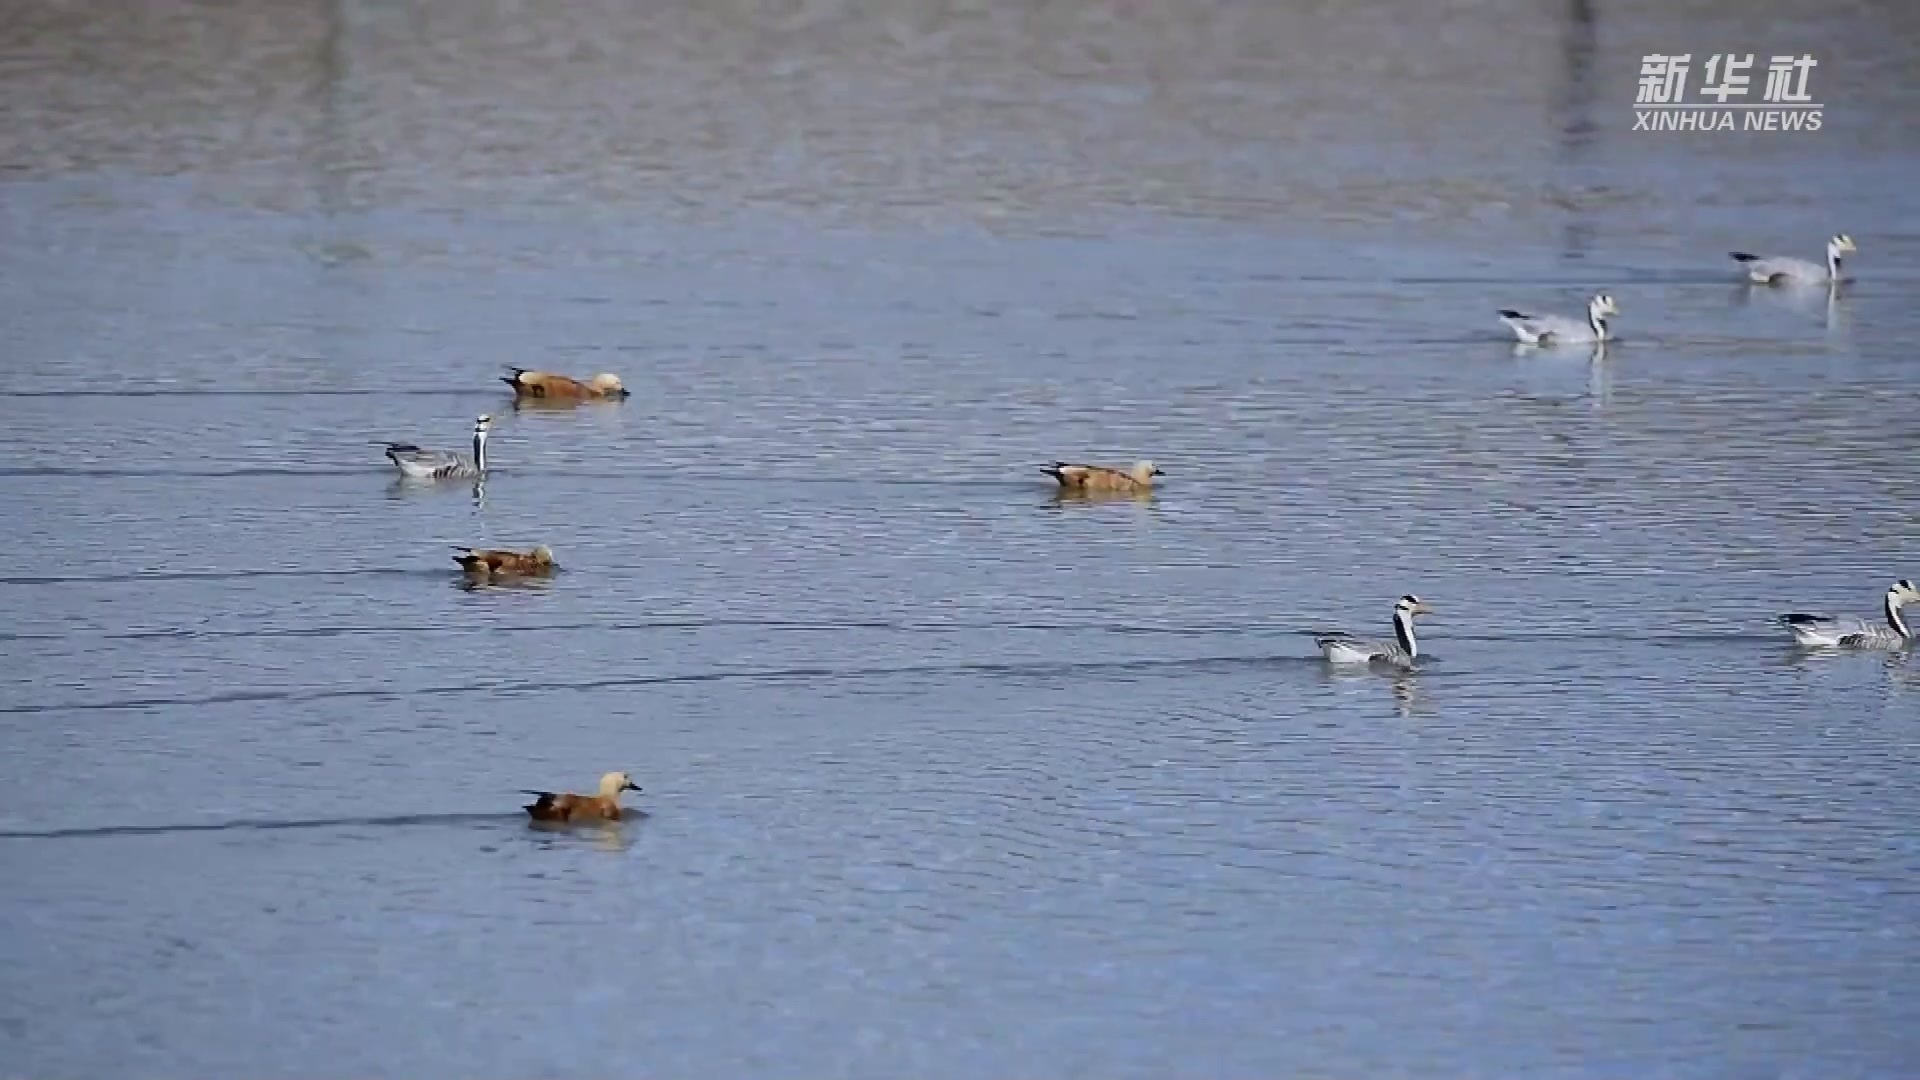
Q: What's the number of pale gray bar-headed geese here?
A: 5